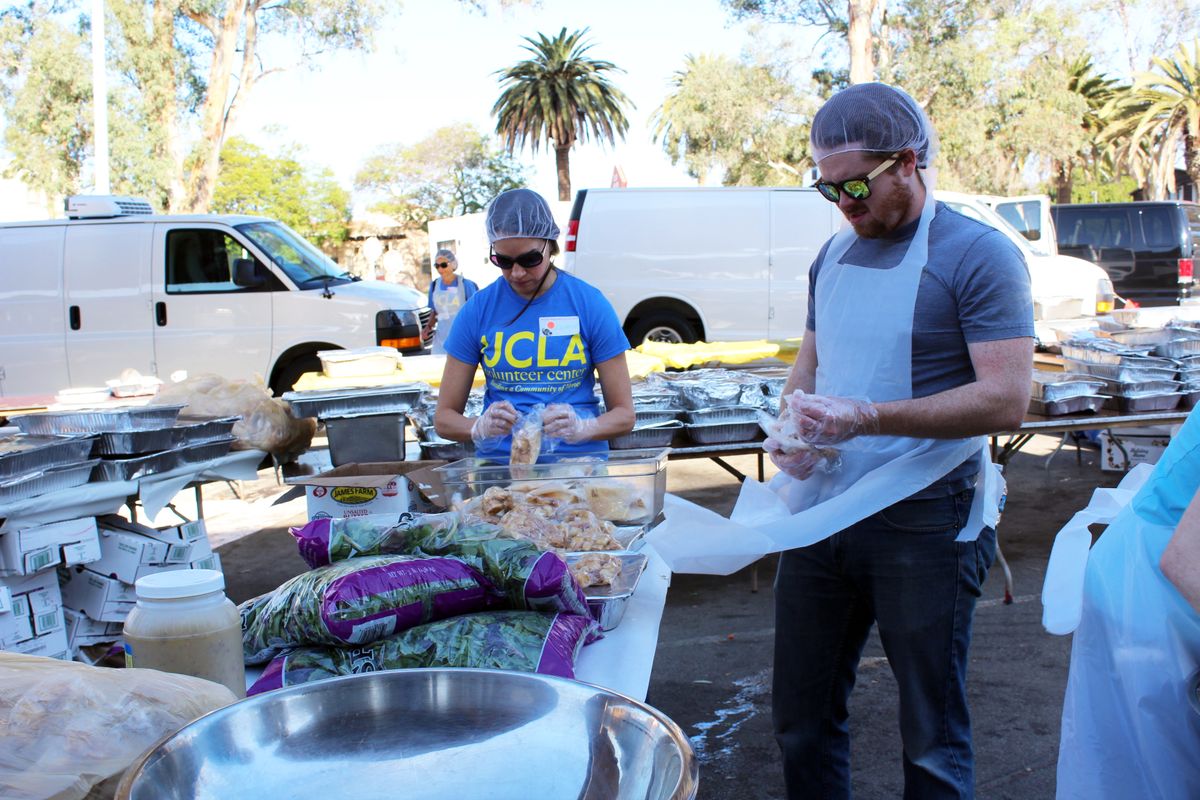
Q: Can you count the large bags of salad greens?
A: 3